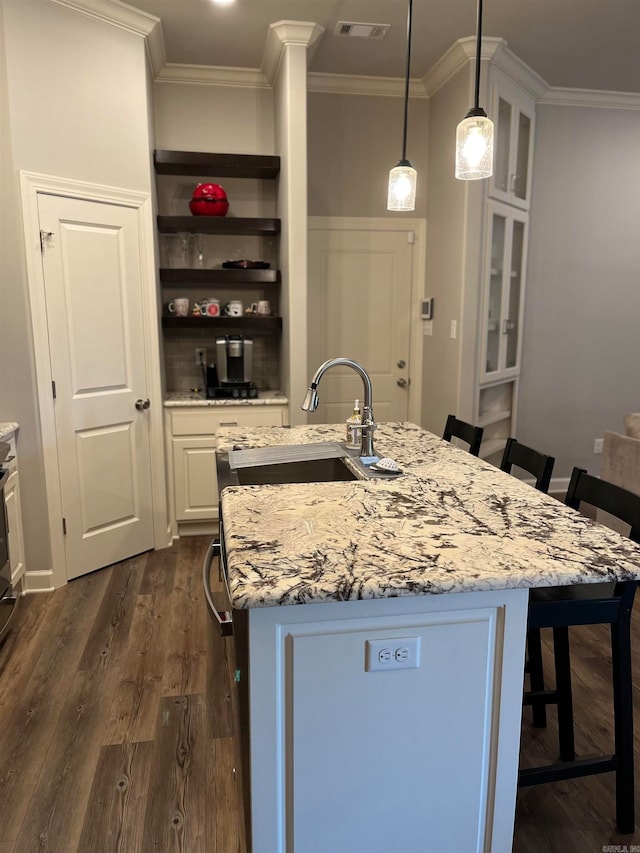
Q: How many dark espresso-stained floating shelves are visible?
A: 4